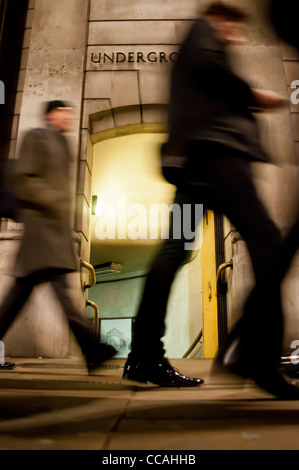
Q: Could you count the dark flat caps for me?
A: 1